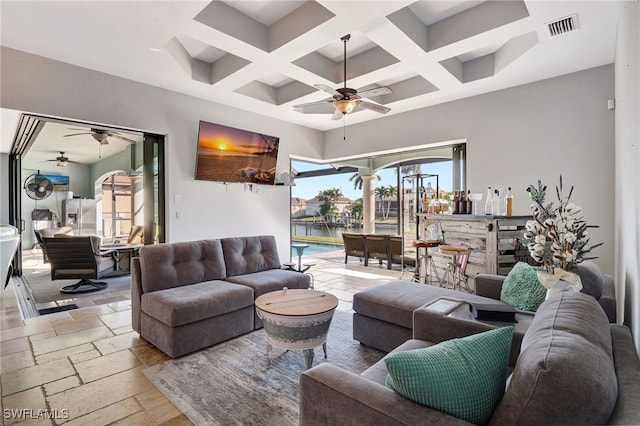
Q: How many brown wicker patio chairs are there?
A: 3